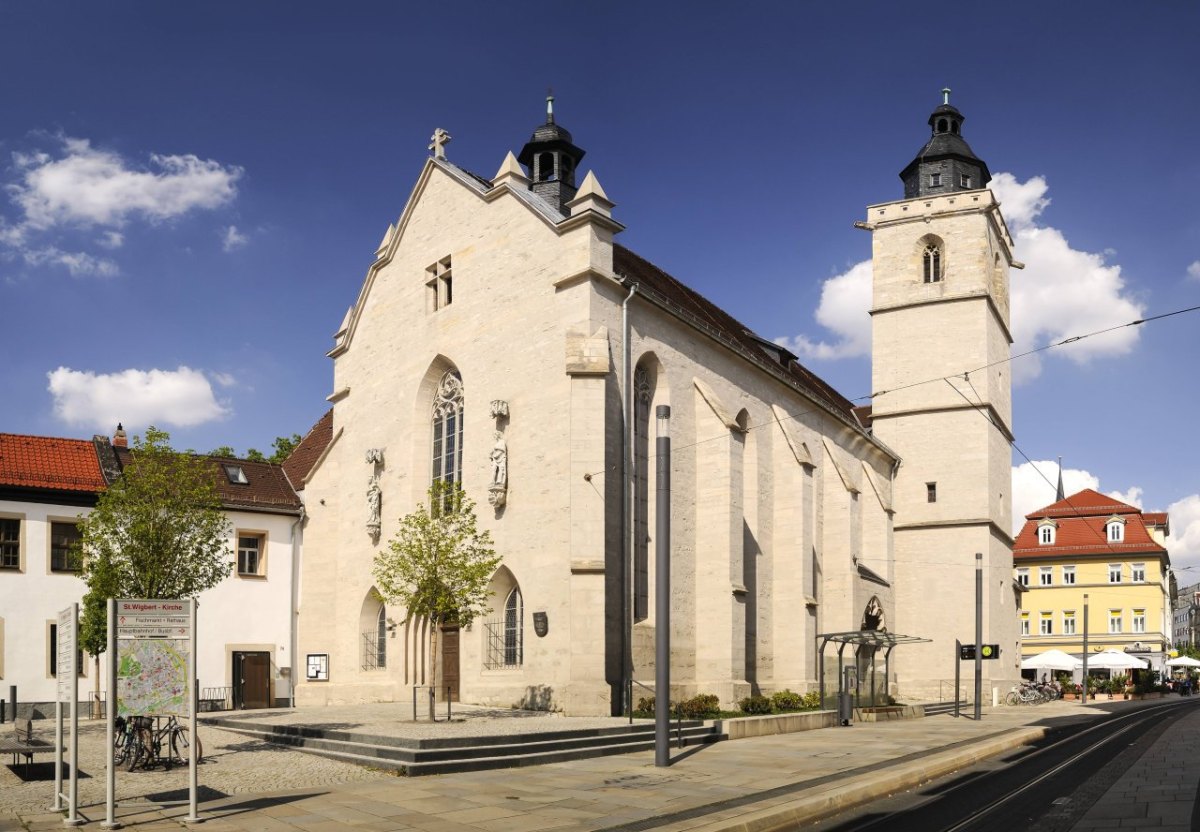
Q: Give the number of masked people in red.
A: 0